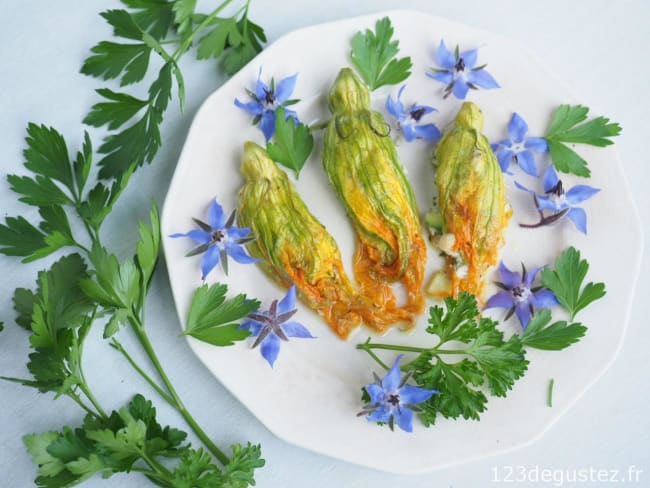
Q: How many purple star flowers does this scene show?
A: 9